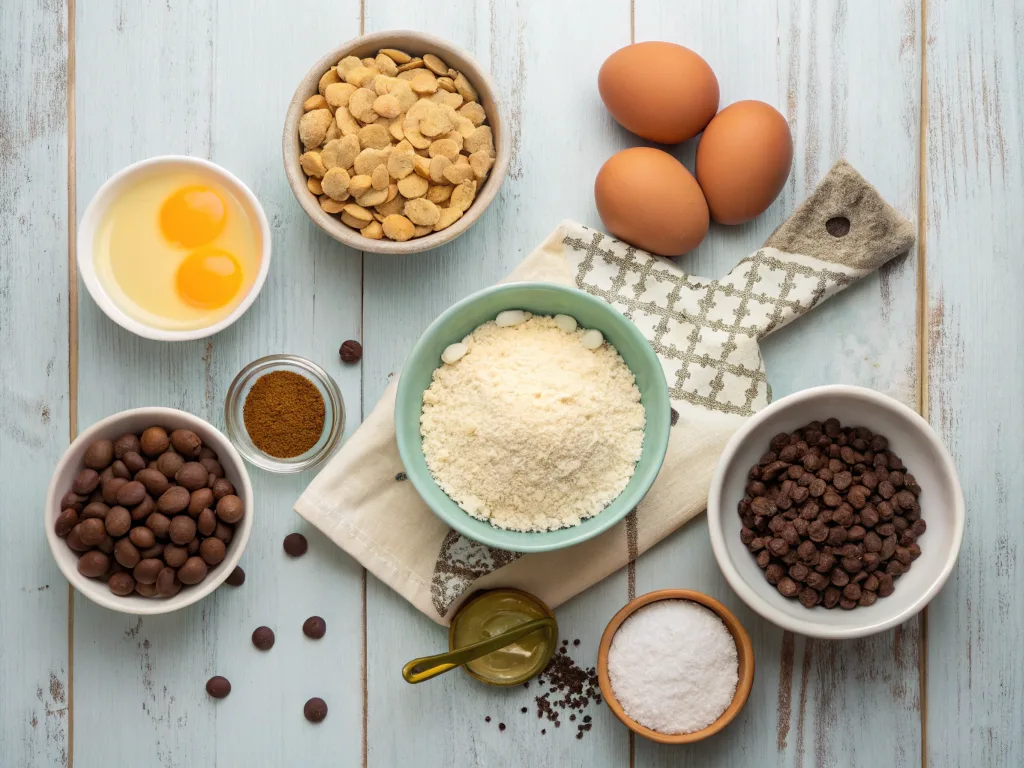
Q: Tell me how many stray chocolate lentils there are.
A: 7